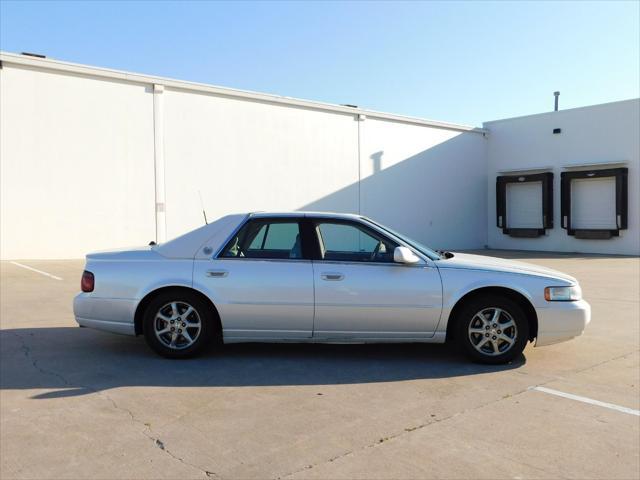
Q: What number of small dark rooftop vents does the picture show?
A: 2